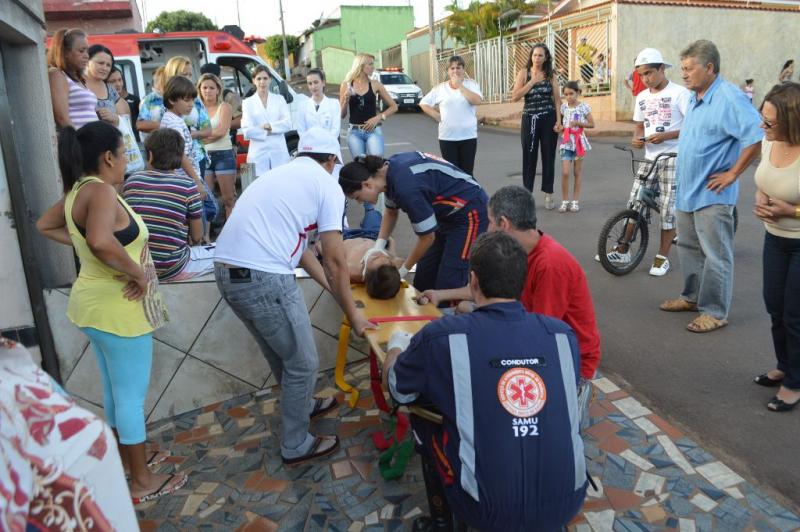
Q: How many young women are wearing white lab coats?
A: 2